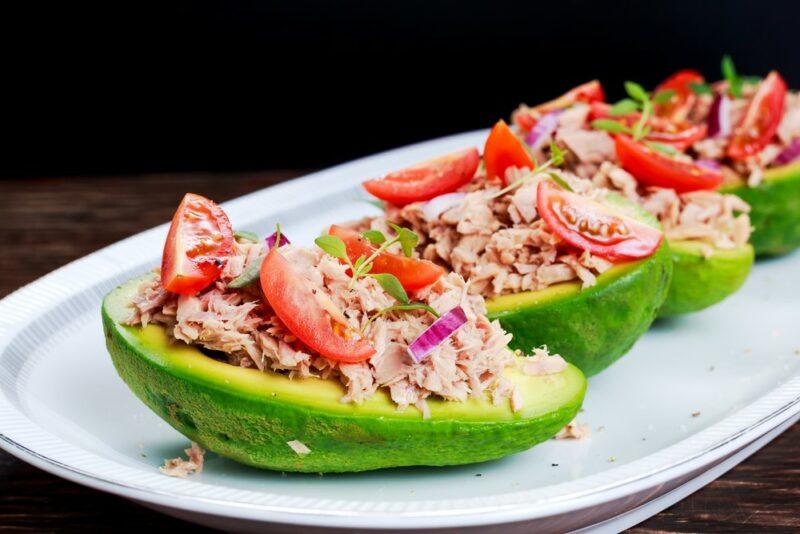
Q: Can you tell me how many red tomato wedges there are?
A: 11